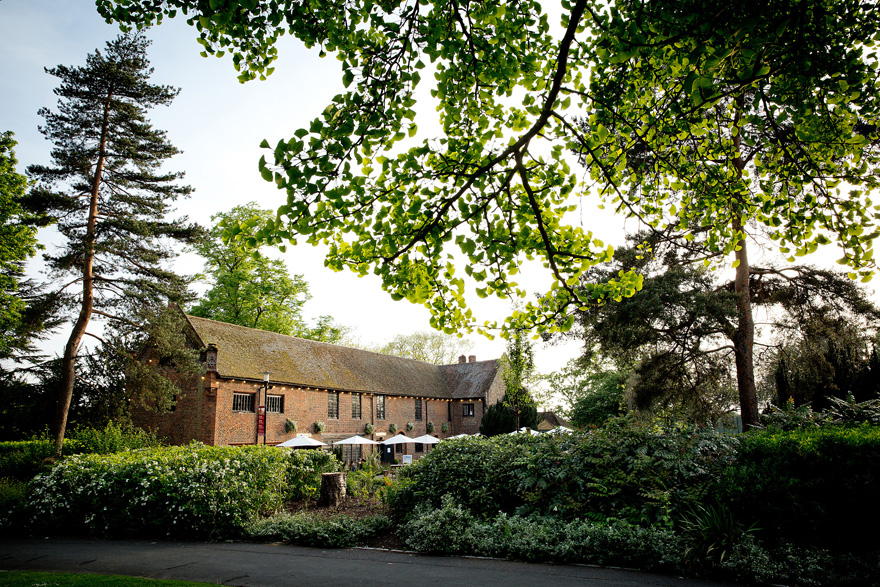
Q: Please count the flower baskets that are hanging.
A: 7